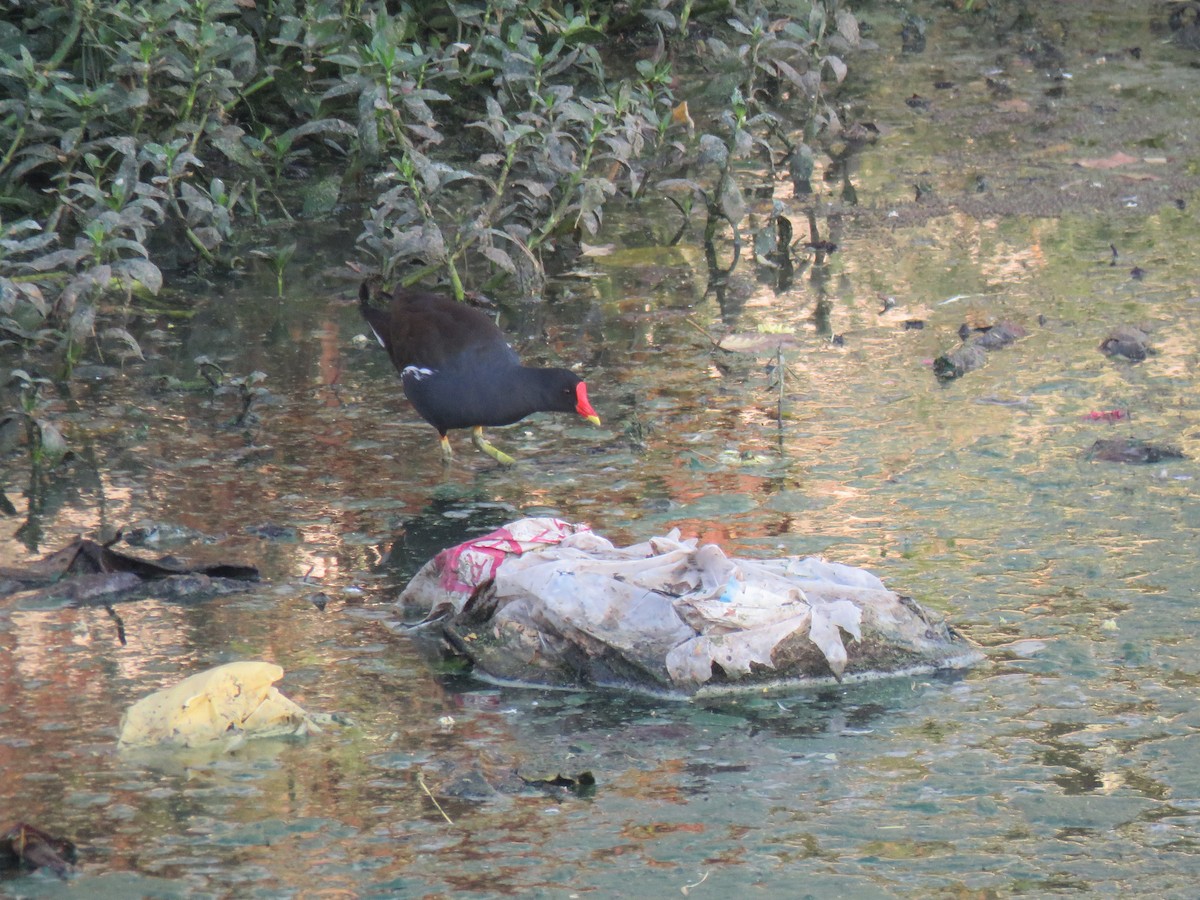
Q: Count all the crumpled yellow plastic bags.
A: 1